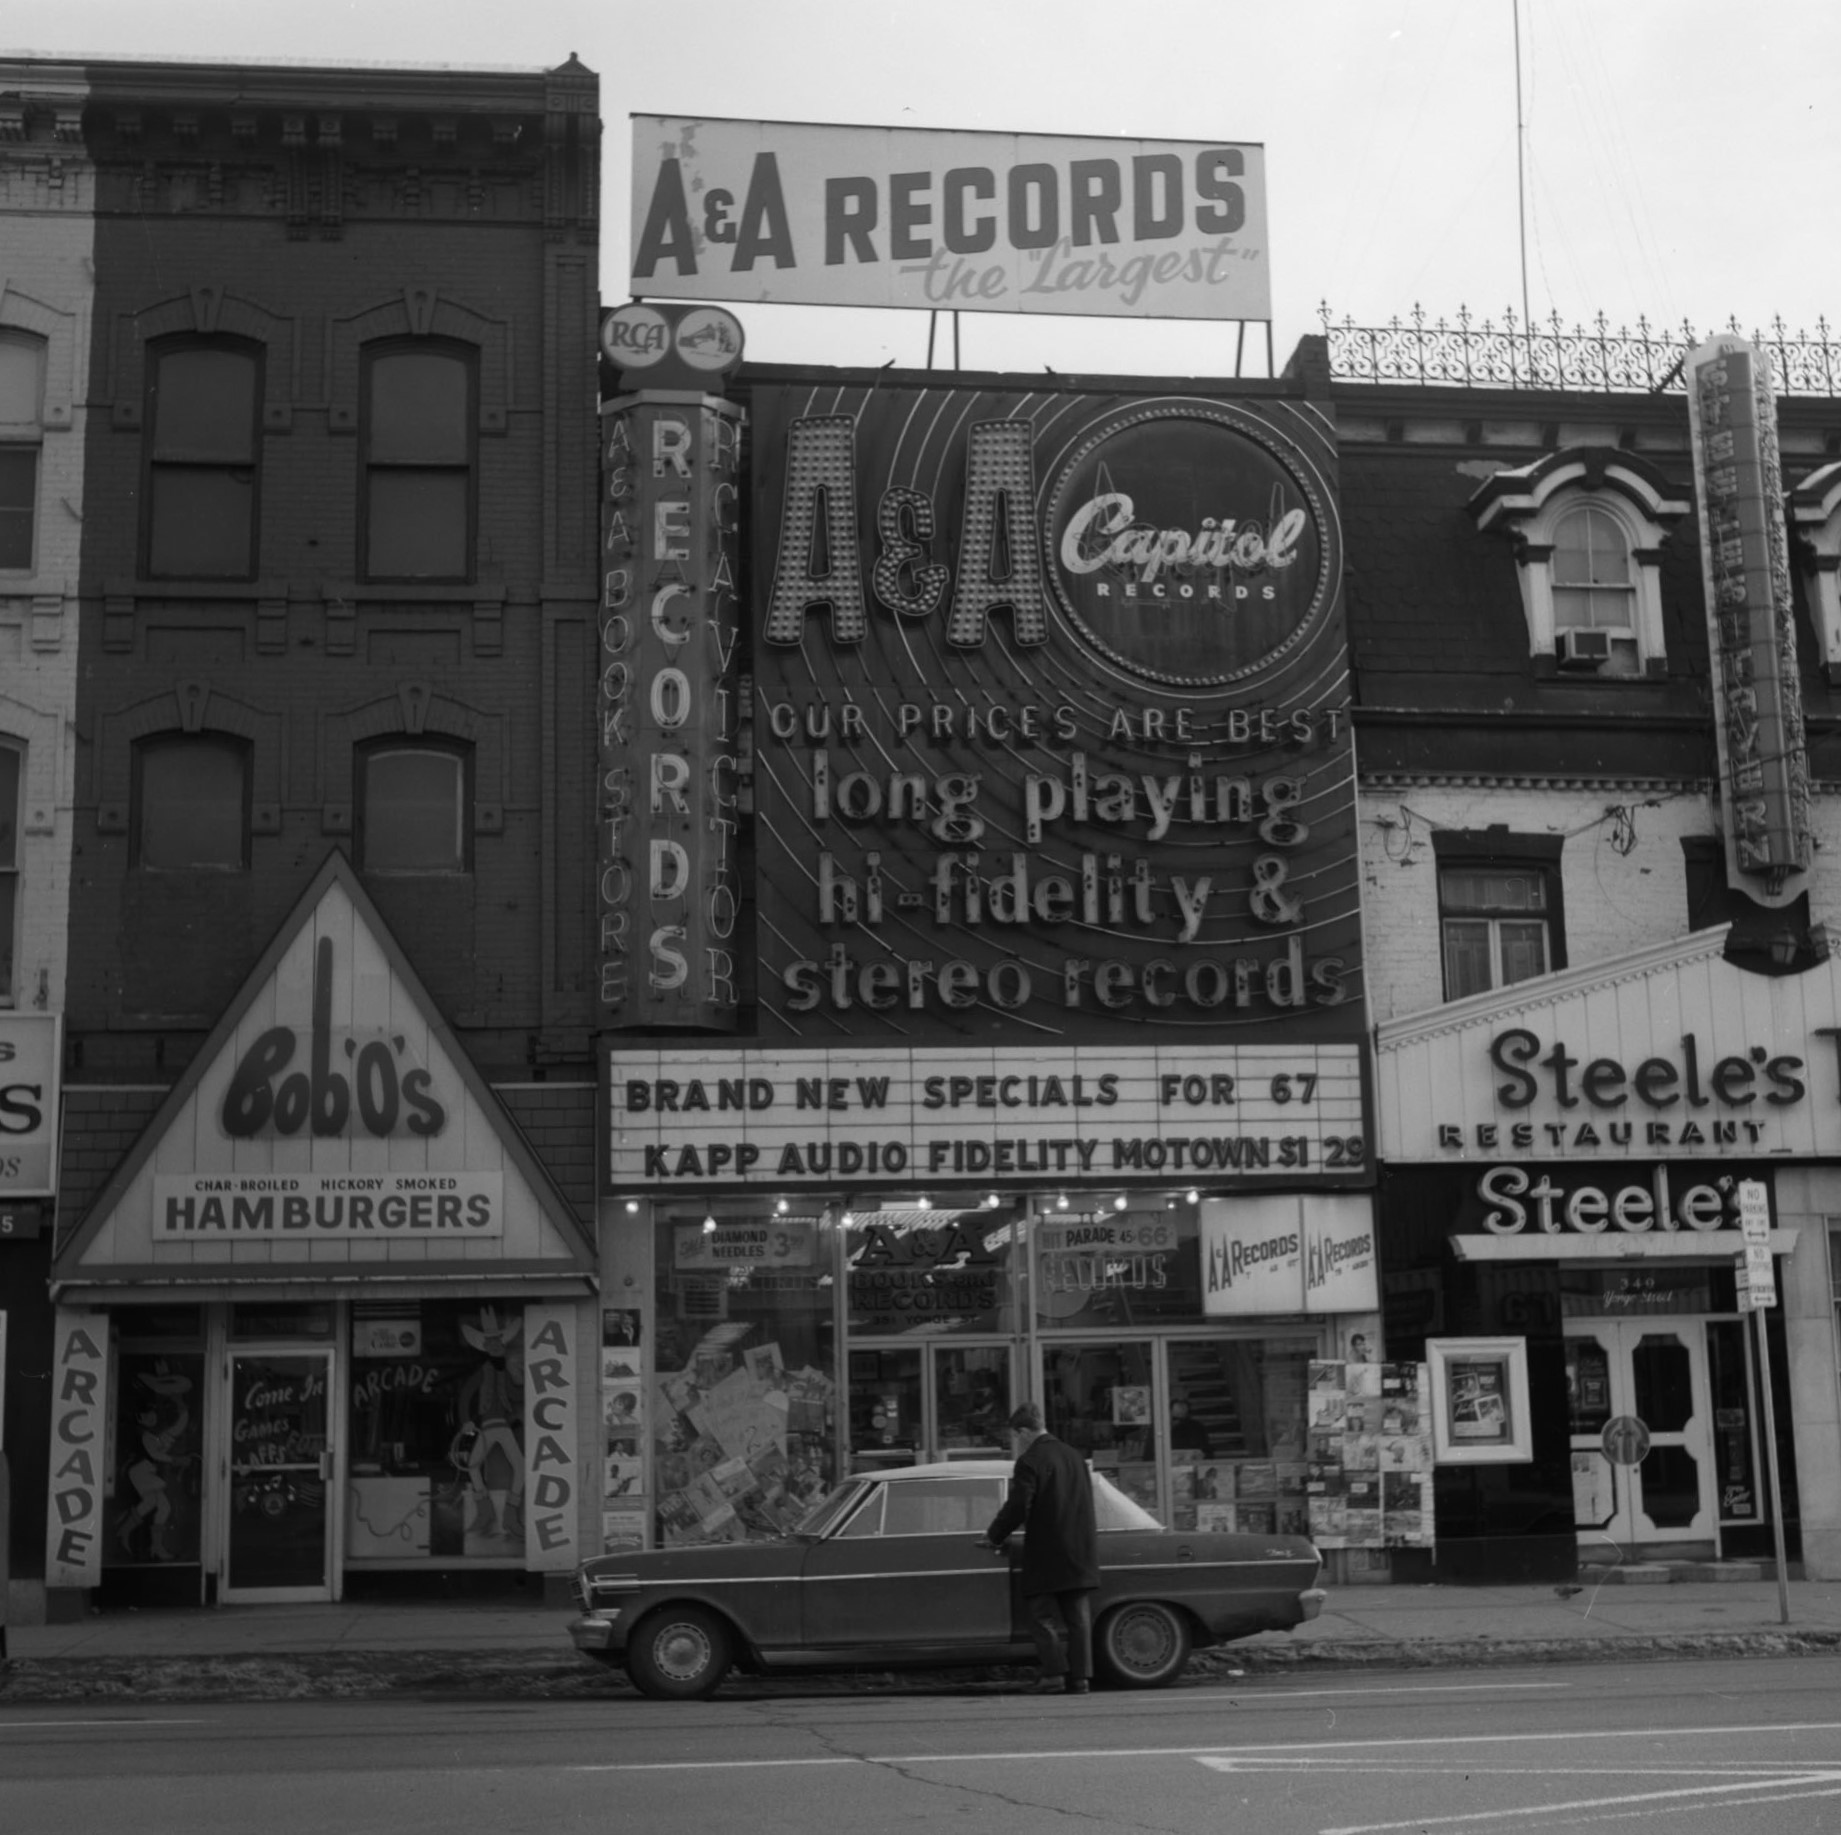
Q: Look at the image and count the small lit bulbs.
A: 9